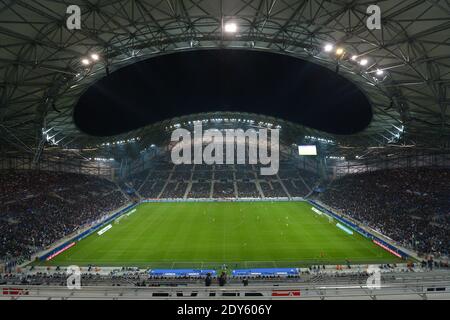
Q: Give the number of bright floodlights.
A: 8